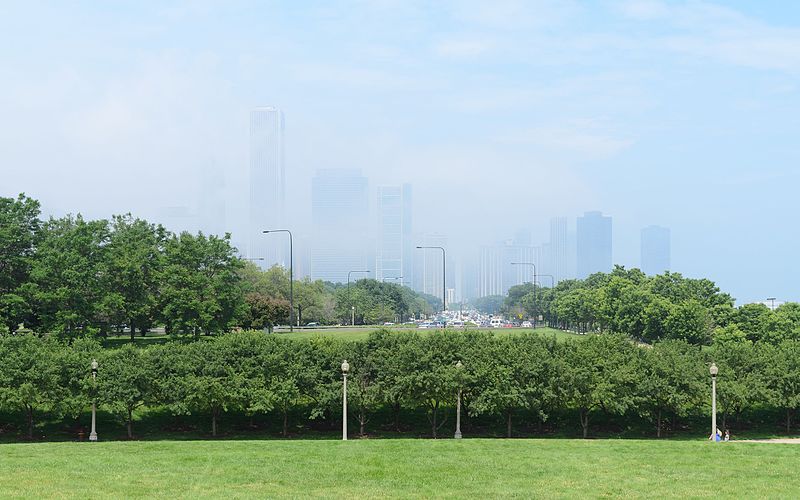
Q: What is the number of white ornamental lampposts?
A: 4